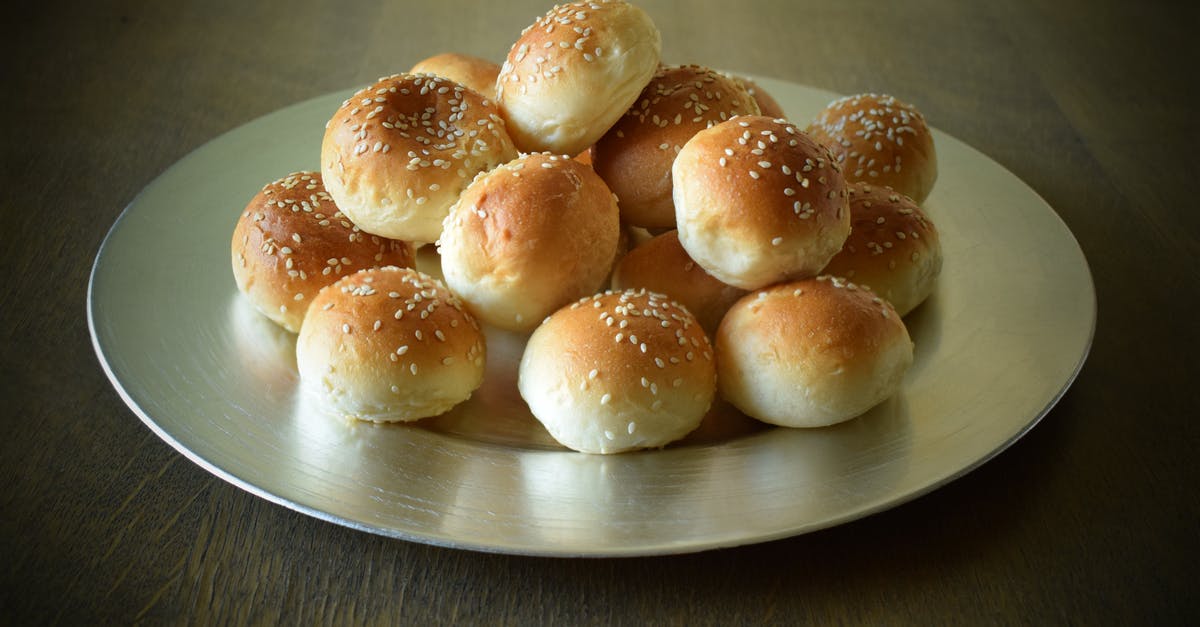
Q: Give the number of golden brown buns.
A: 14